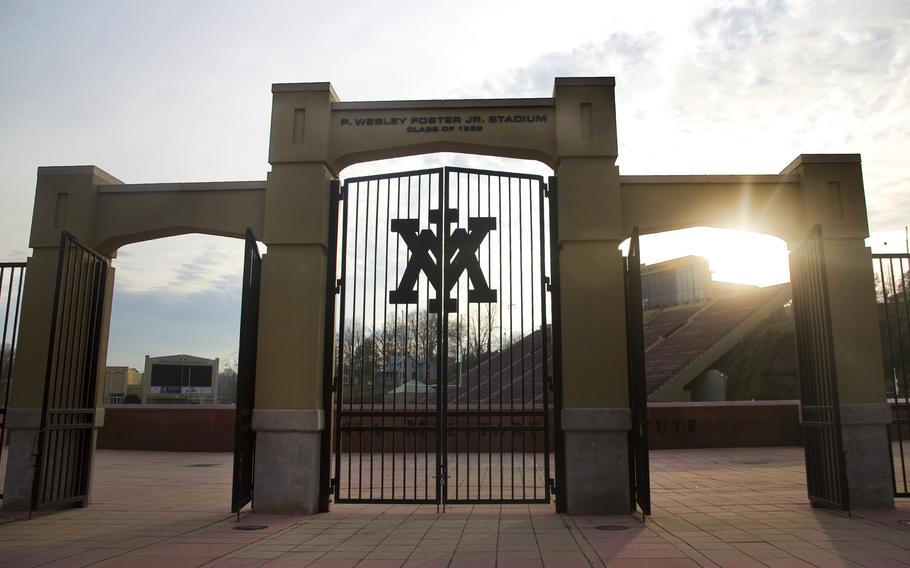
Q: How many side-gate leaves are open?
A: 4